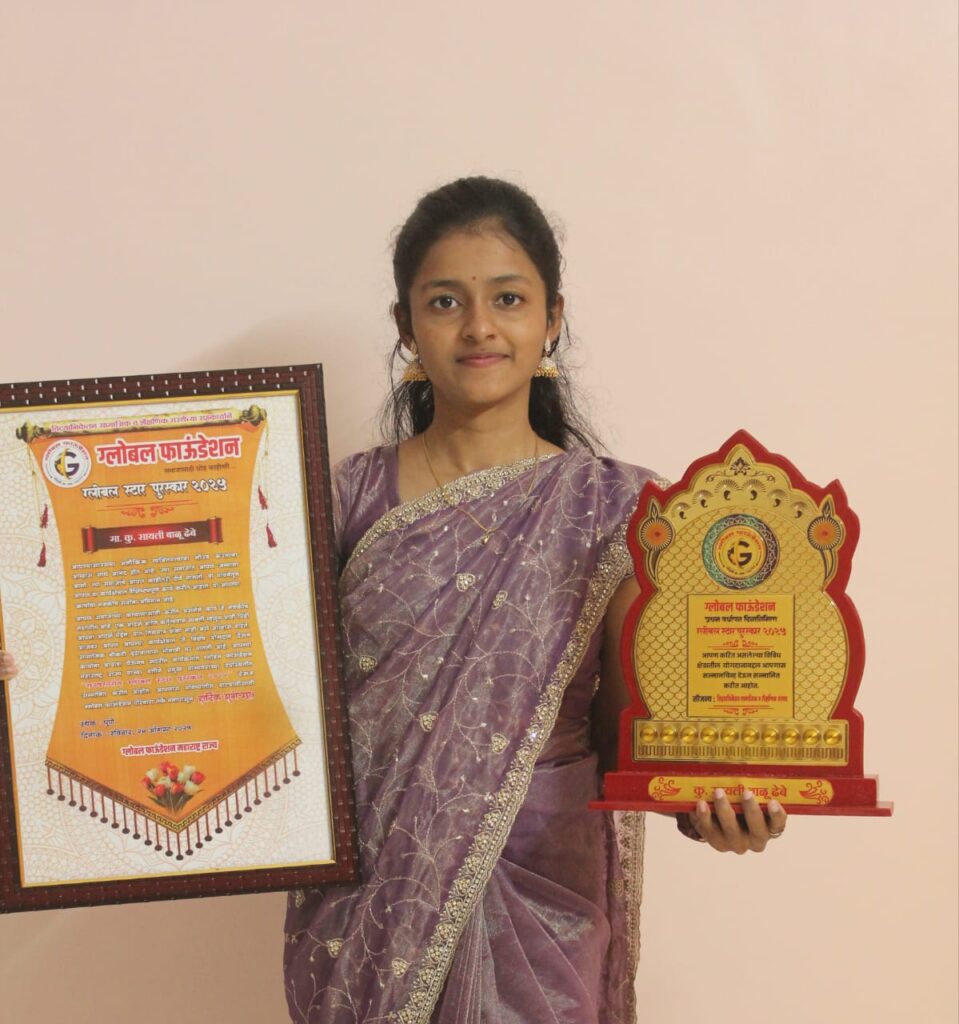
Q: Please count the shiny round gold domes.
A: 10